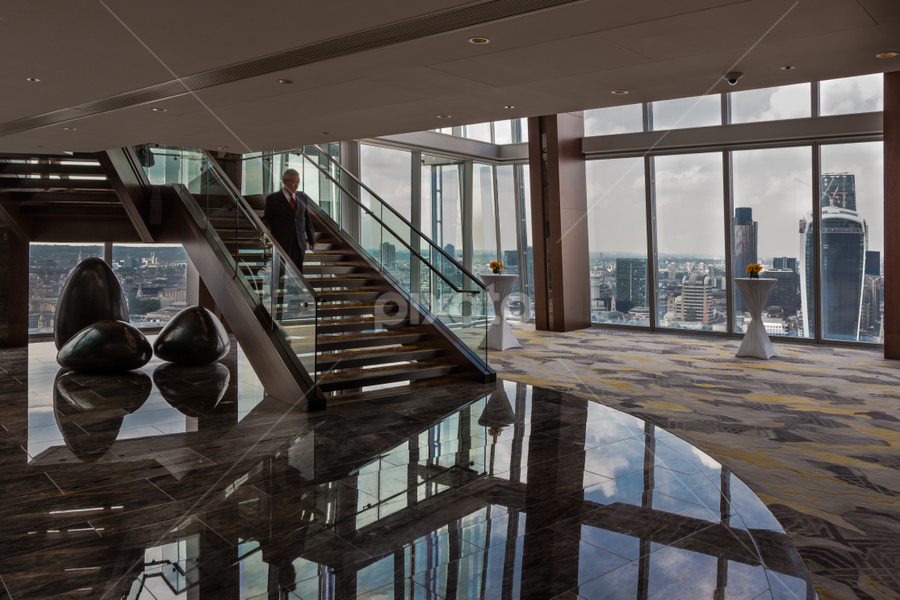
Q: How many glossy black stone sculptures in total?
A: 3